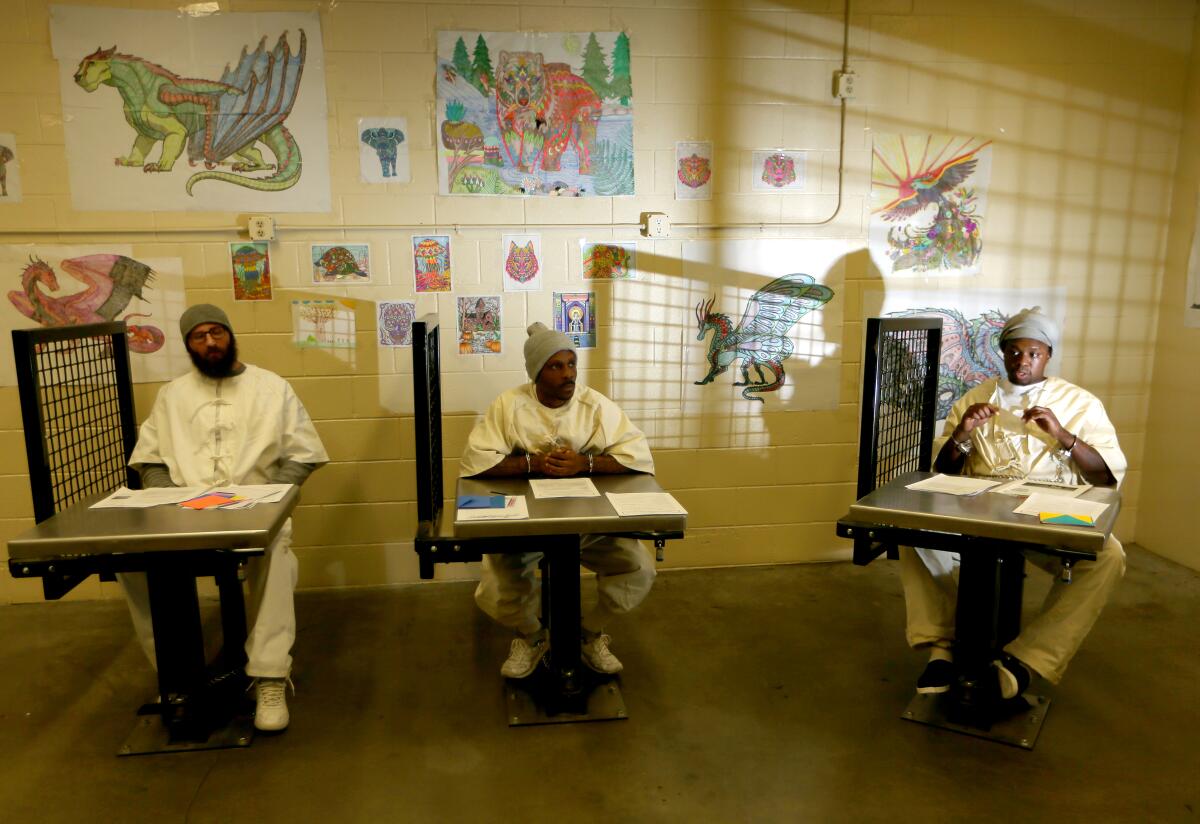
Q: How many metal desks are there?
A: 3